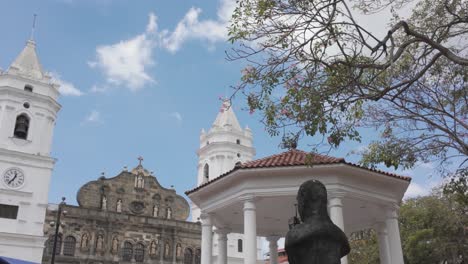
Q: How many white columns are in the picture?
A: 7